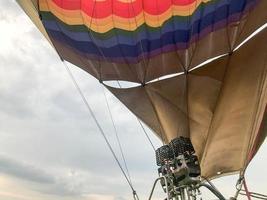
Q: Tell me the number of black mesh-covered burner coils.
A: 2